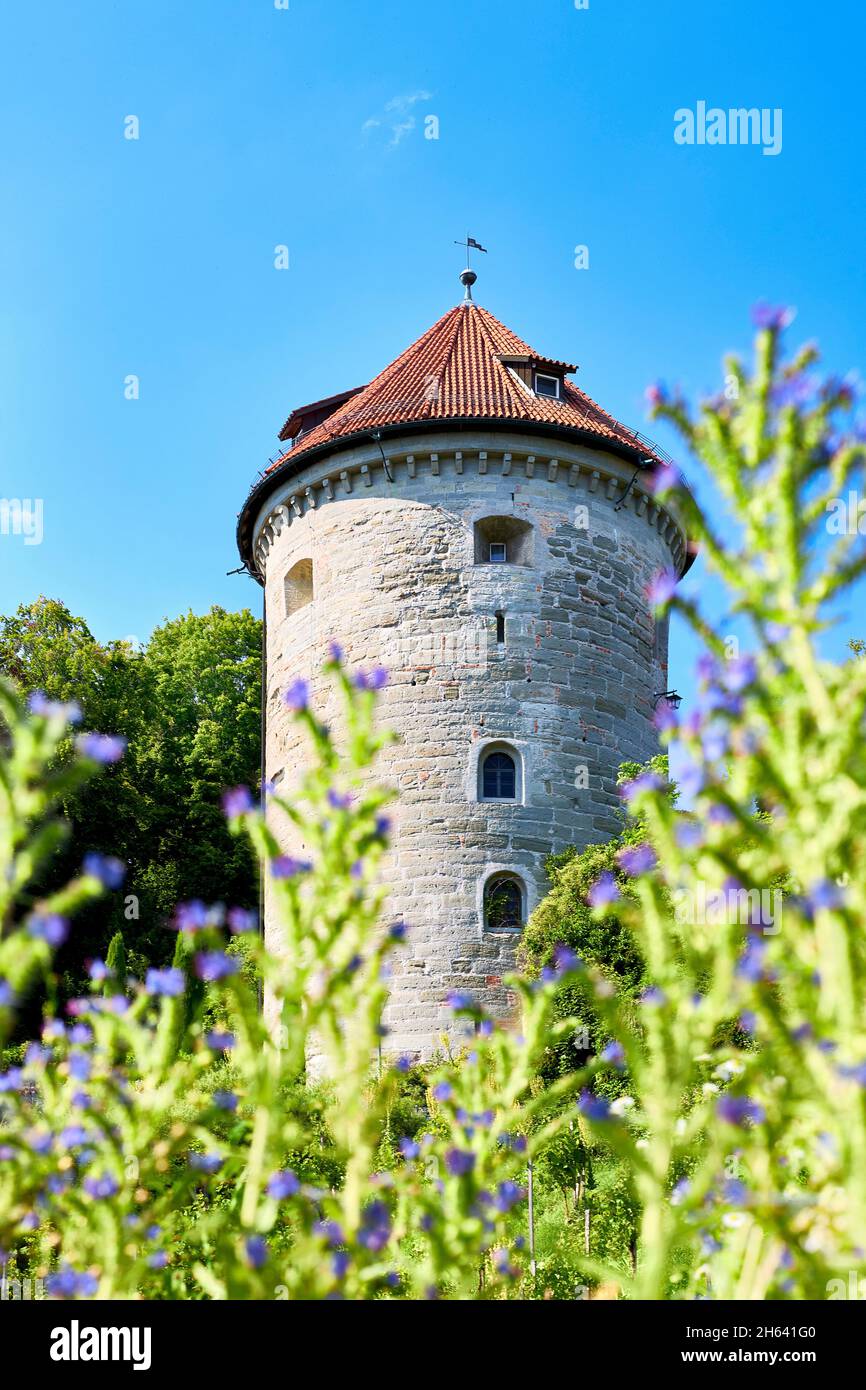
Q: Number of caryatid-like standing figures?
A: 0